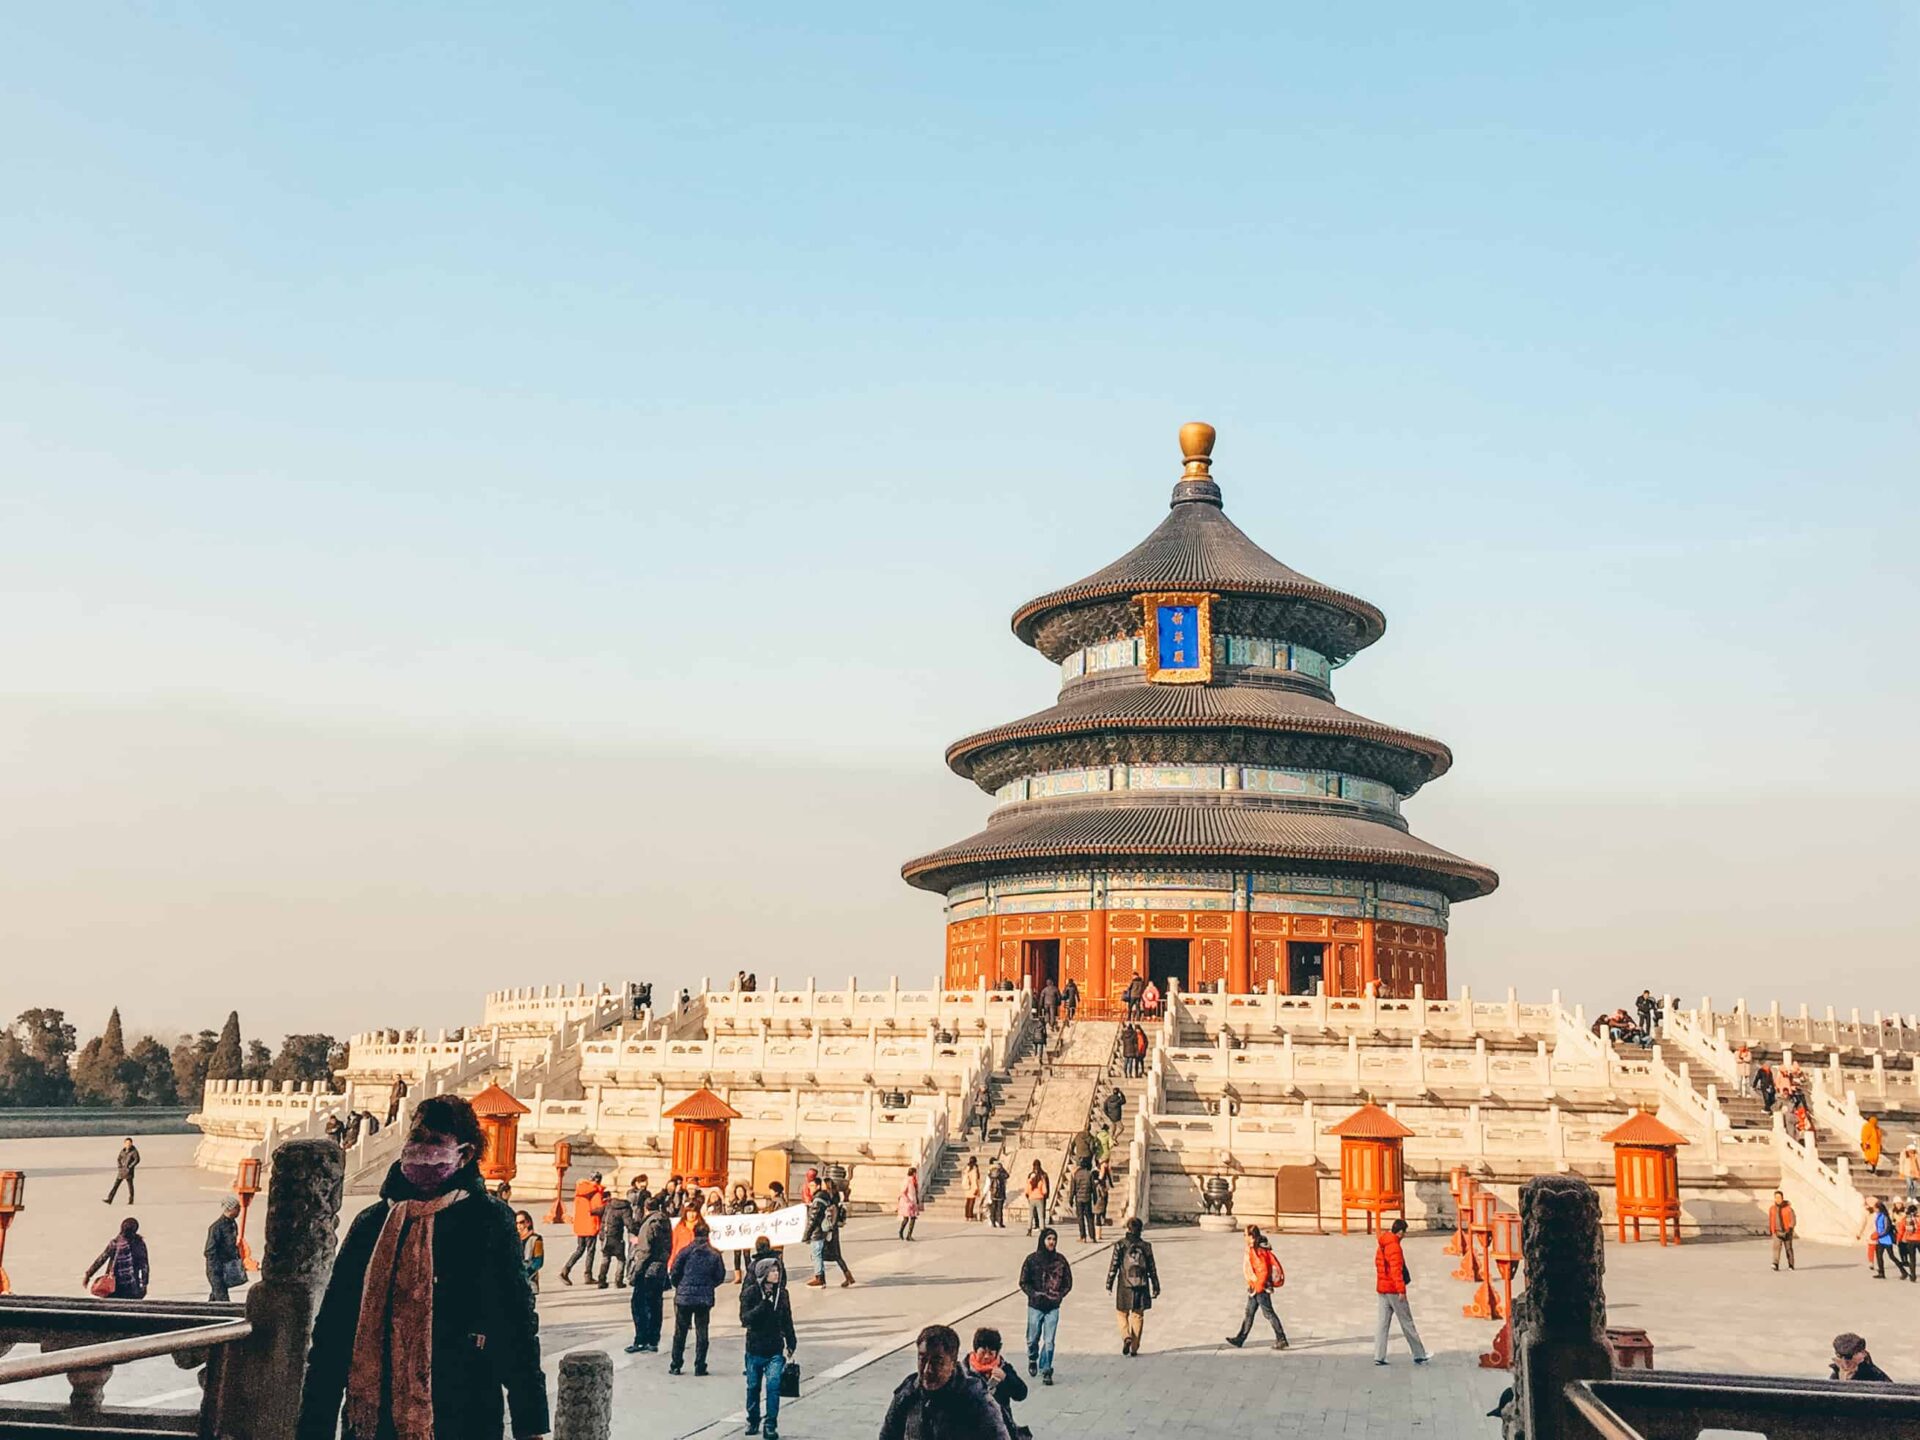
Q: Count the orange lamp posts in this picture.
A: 7